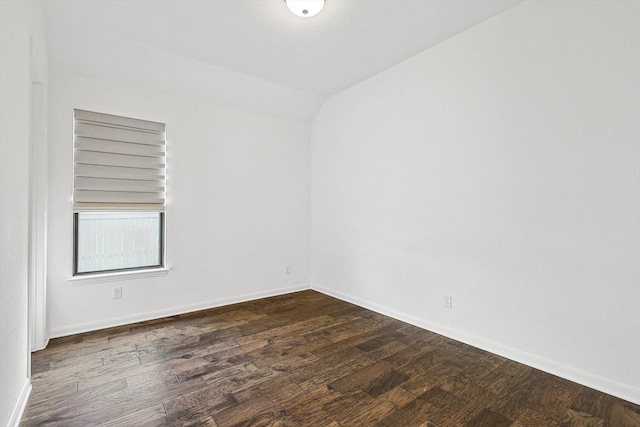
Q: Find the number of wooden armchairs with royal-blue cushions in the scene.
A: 0